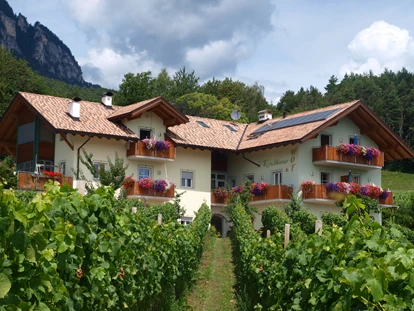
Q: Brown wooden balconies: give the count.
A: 6